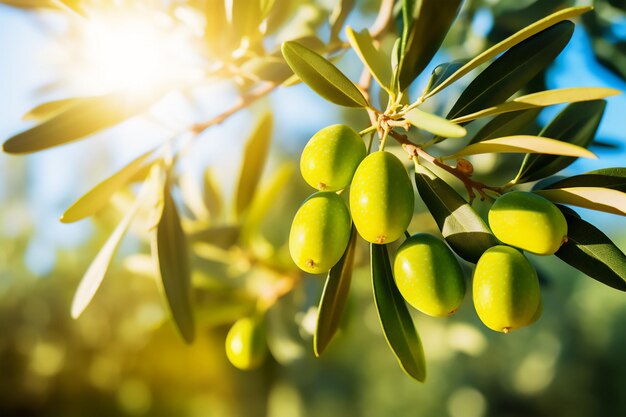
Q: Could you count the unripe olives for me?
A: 7